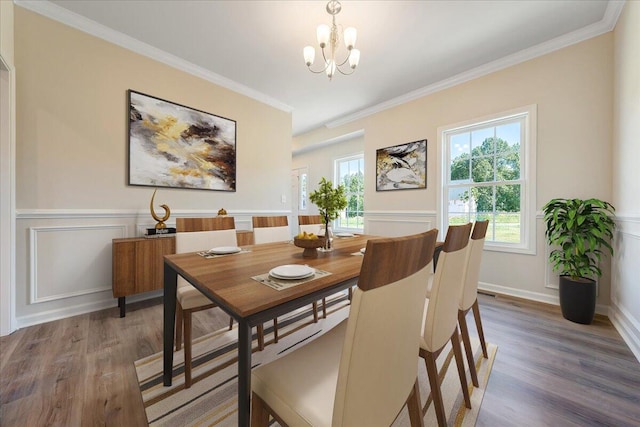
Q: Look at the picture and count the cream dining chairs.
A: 6